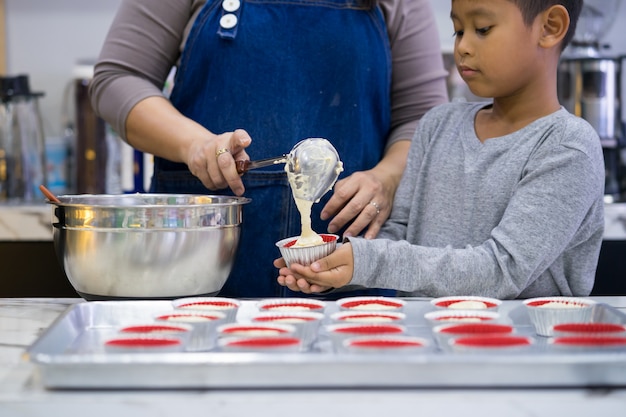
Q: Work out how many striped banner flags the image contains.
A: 0